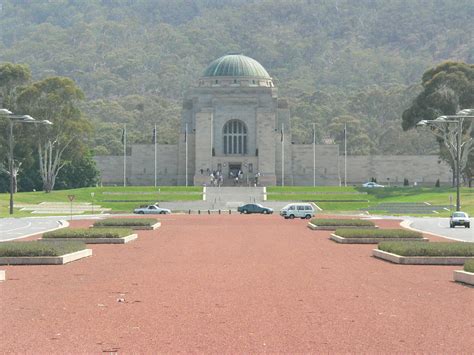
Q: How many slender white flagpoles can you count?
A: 6